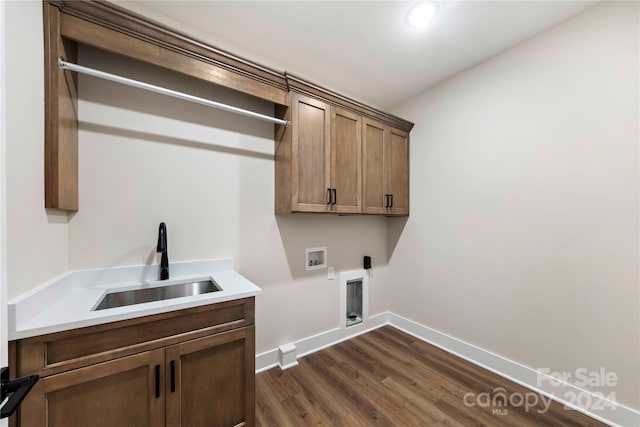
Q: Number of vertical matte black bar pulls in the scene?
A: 6